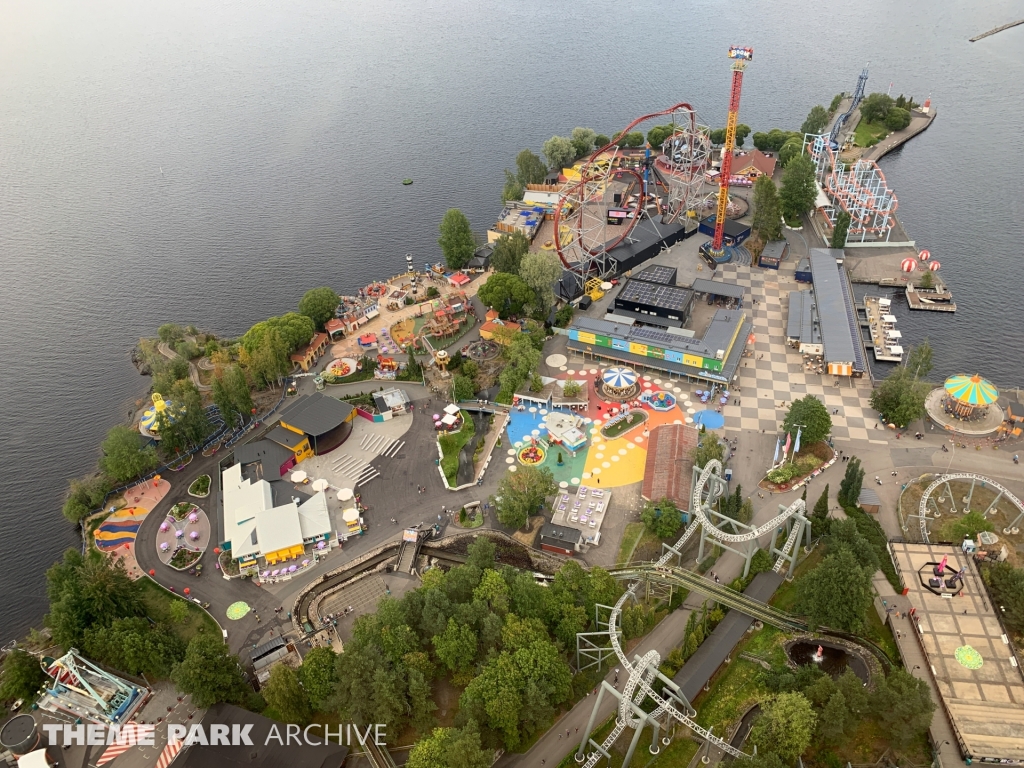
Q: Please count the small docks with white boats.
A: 2